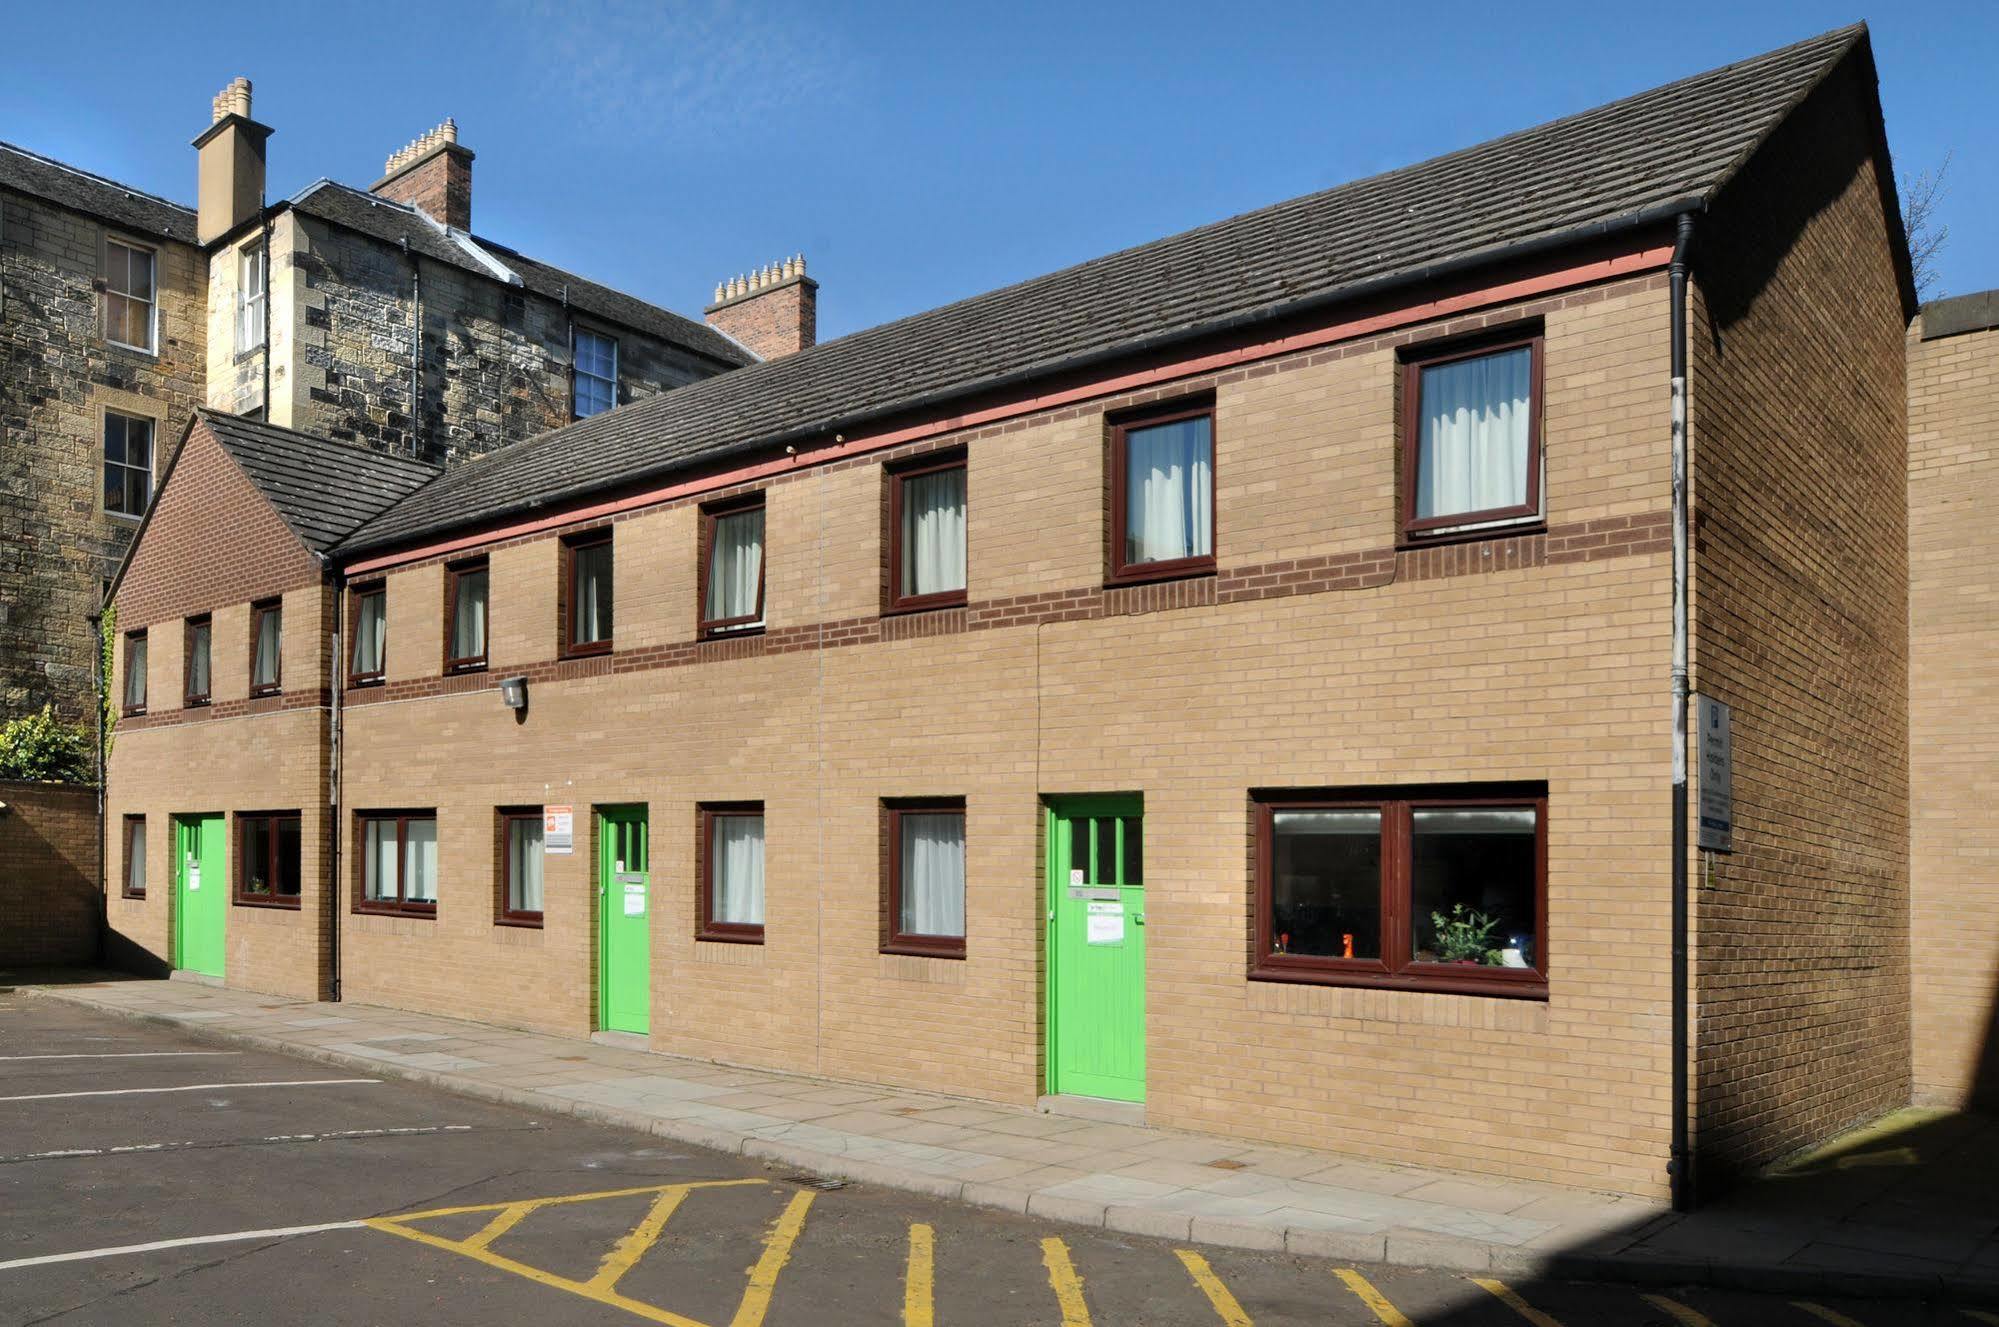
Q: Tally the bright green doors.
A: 3